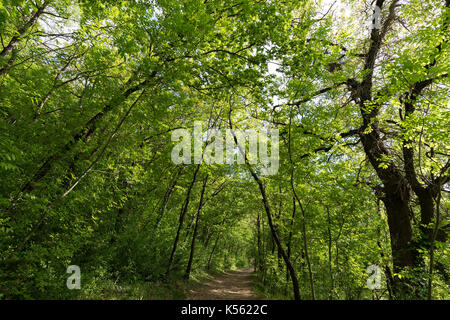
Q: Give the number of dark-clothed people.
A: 0